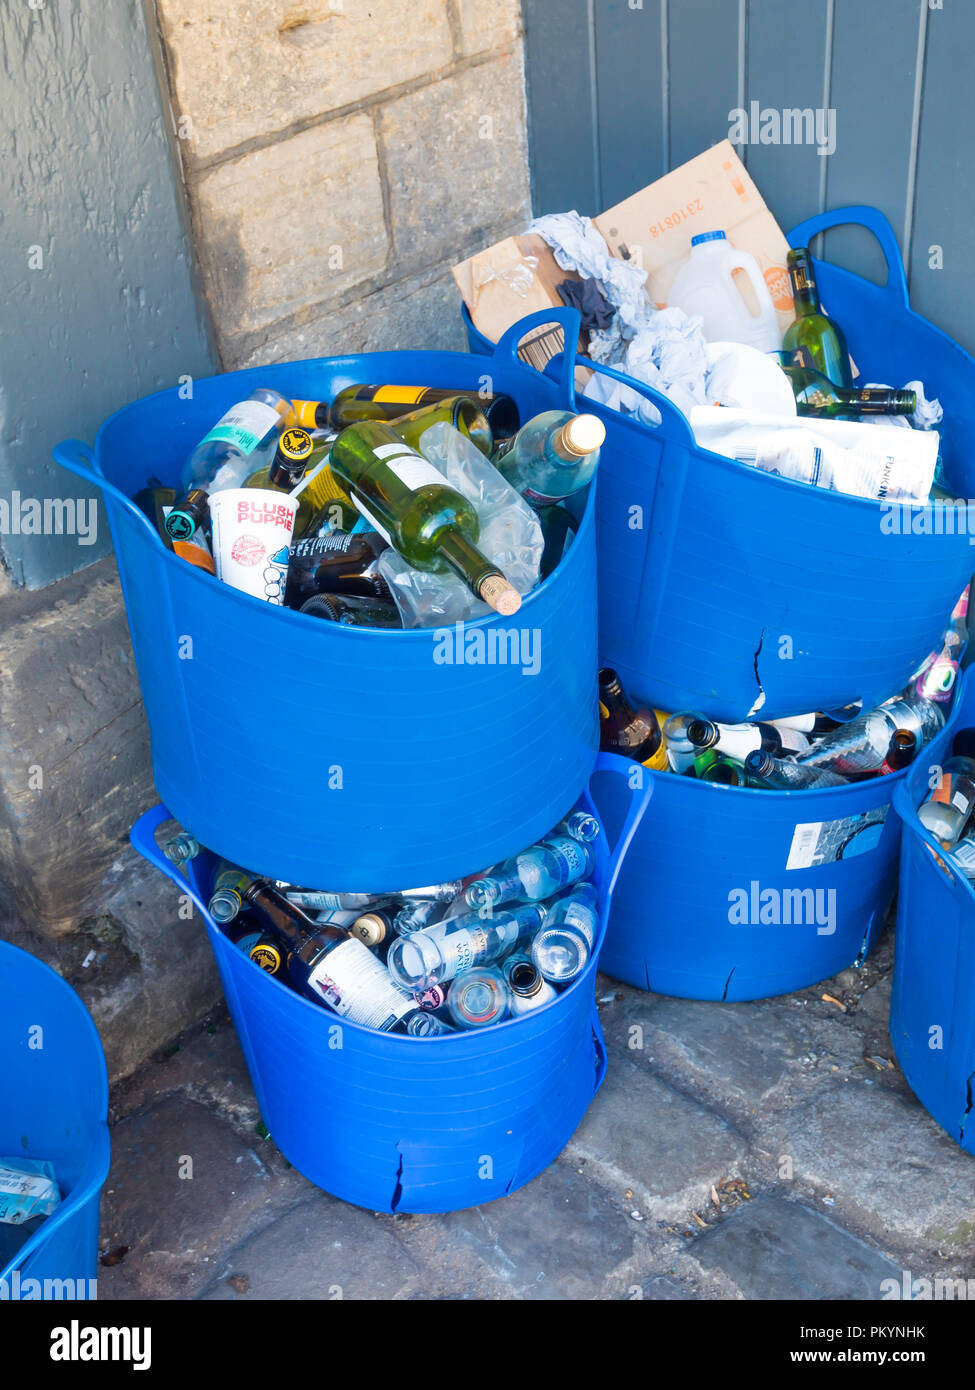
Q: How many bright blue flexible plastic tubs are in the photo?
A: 6